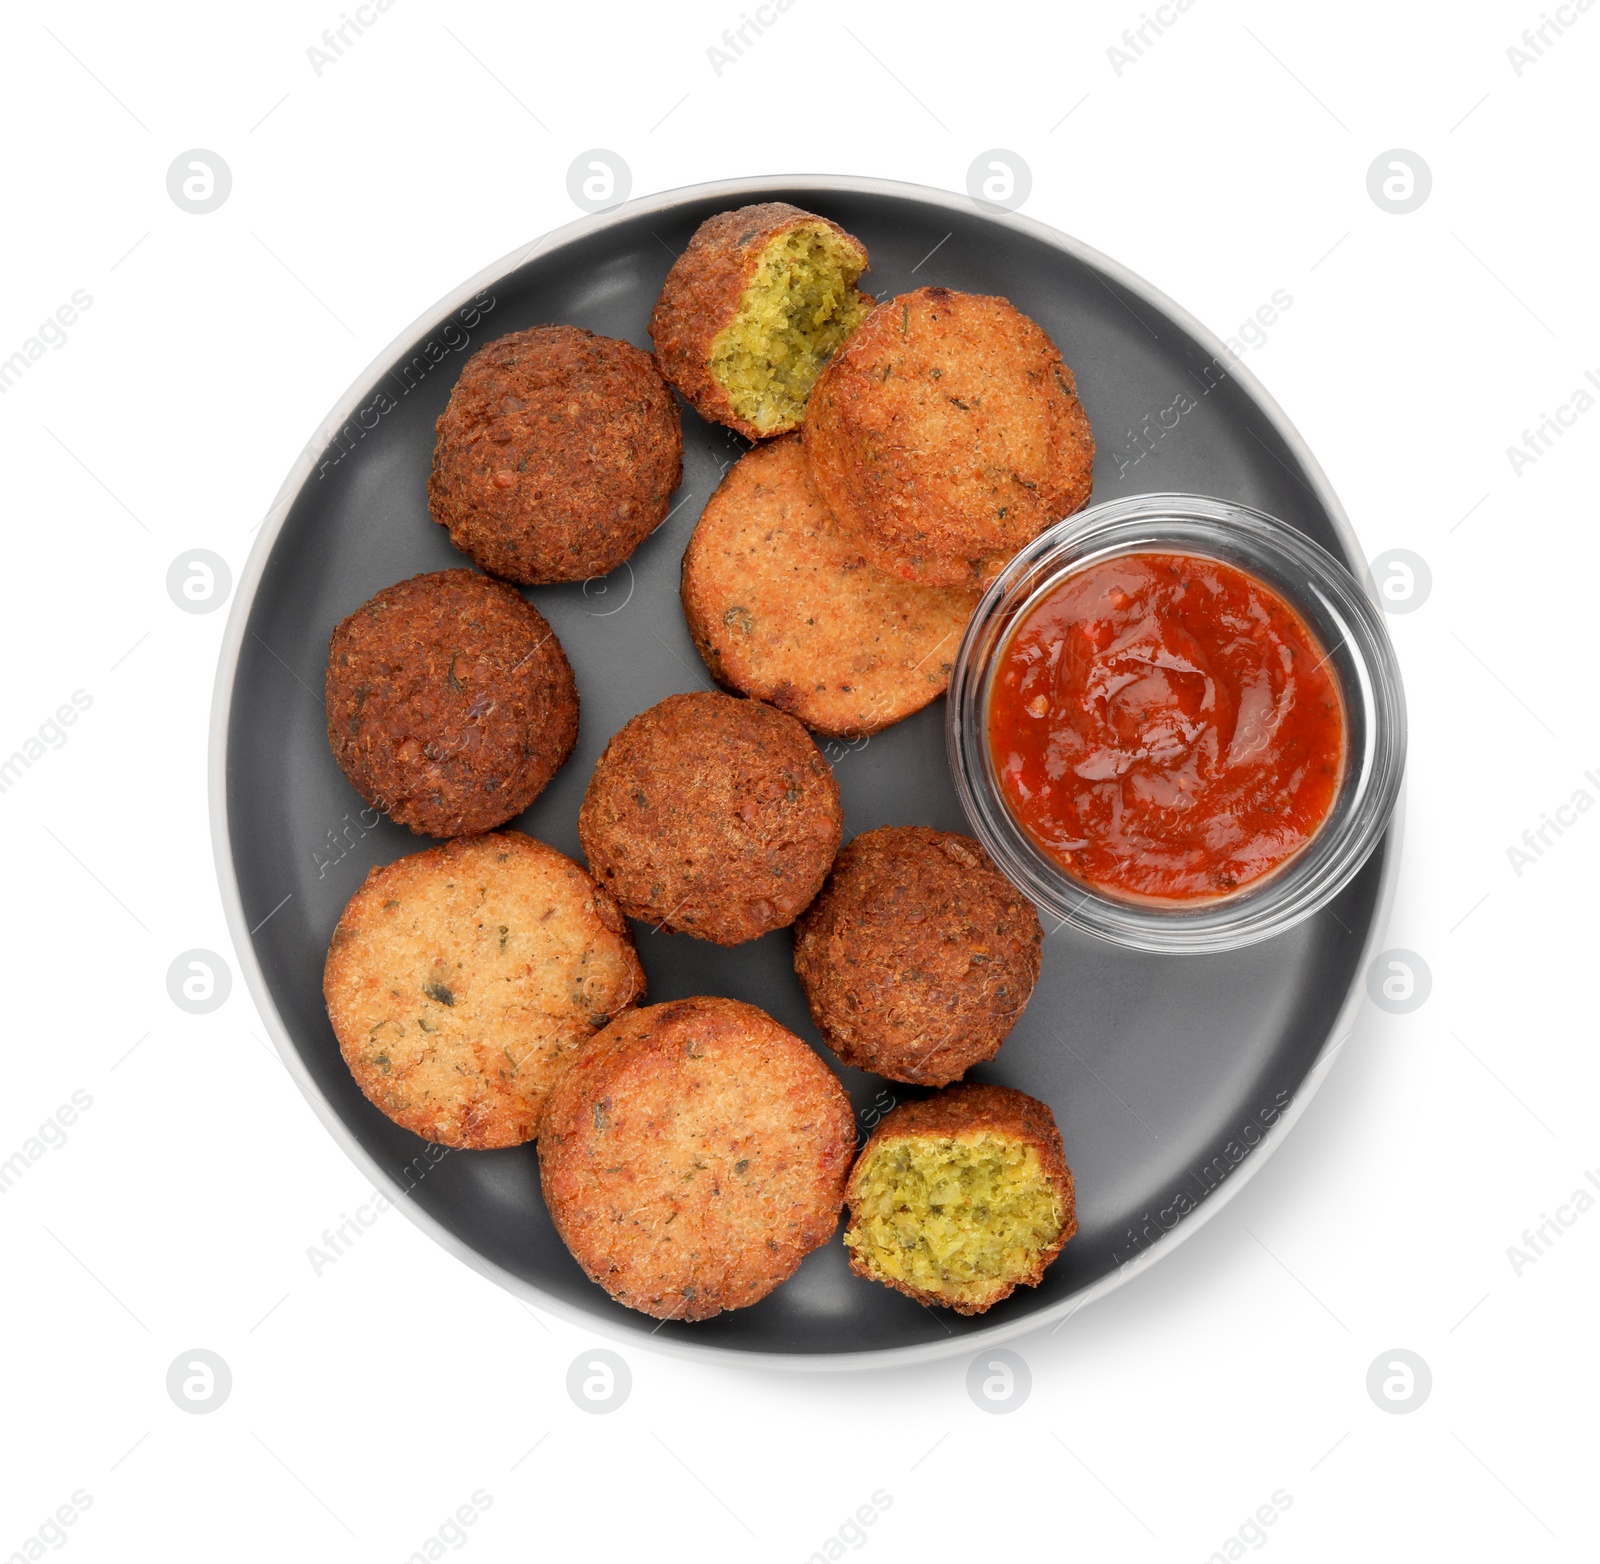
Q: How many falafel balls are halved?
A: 2